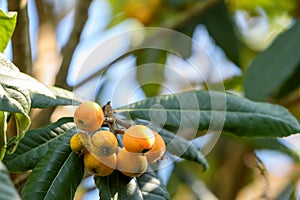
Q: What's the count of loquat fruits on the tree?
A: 7